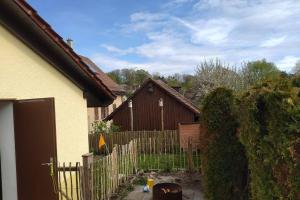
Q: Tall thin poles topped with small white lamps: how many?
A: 2